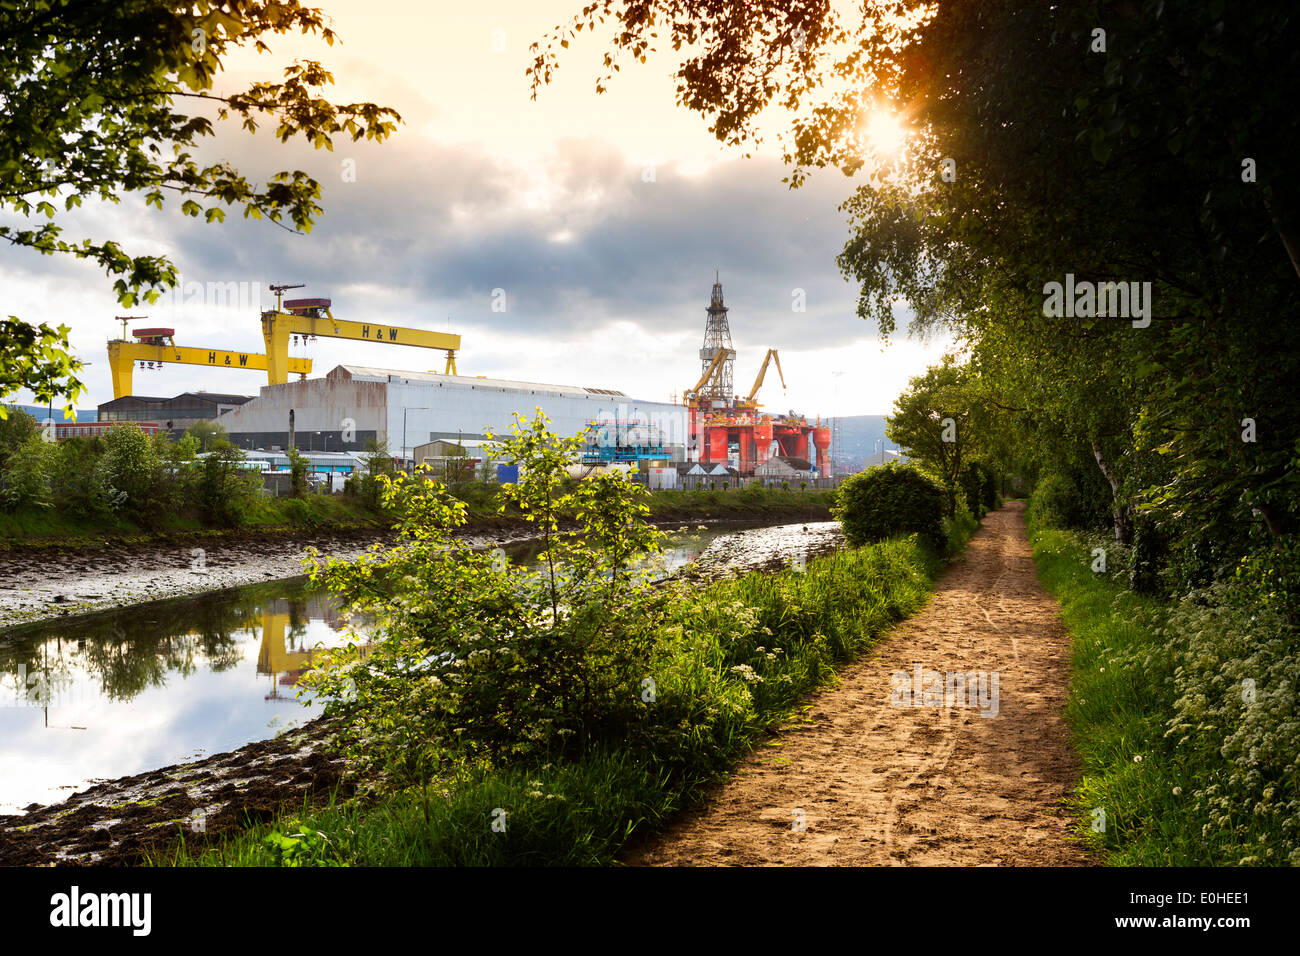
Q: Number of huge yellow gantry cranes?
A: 2